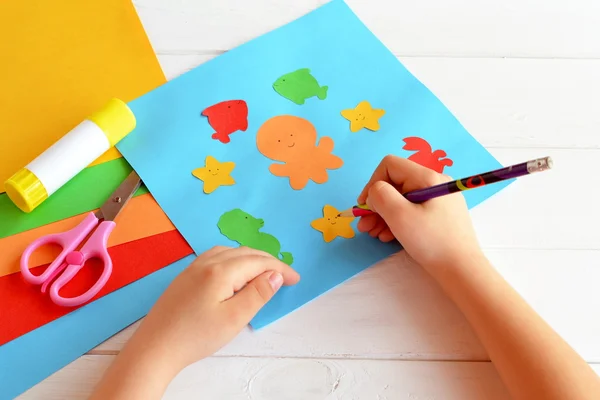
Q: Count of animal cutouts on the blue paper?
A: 8